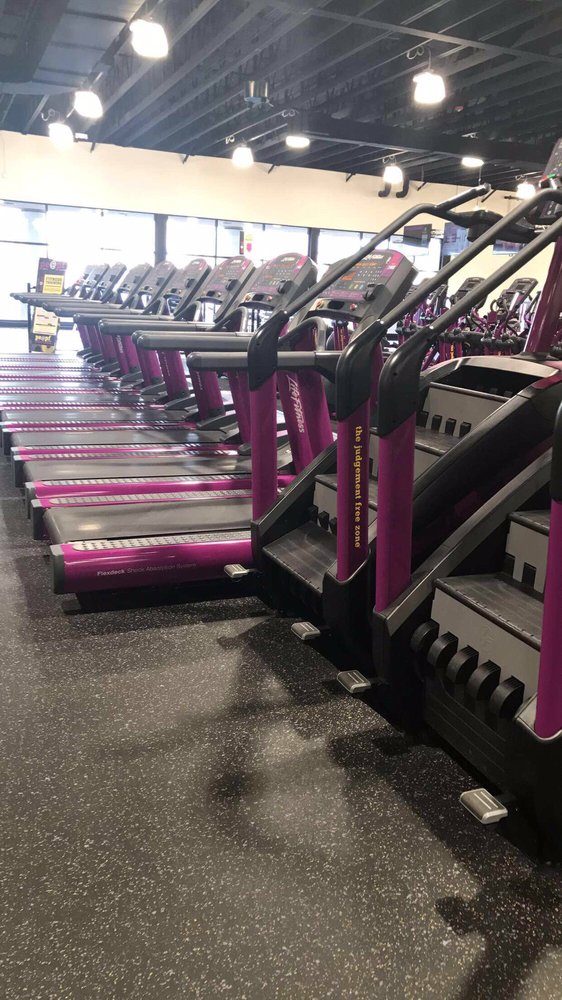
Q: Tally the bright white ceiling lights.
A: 9